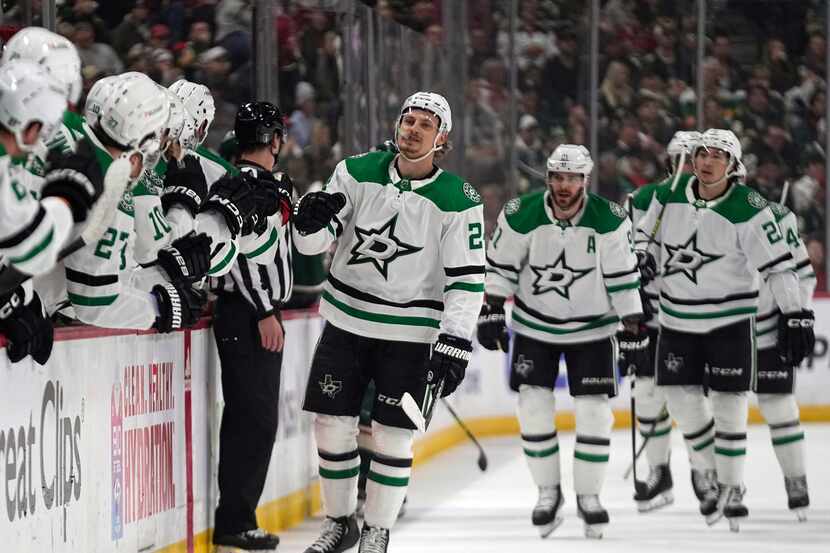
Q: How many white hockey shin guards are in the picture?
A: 8